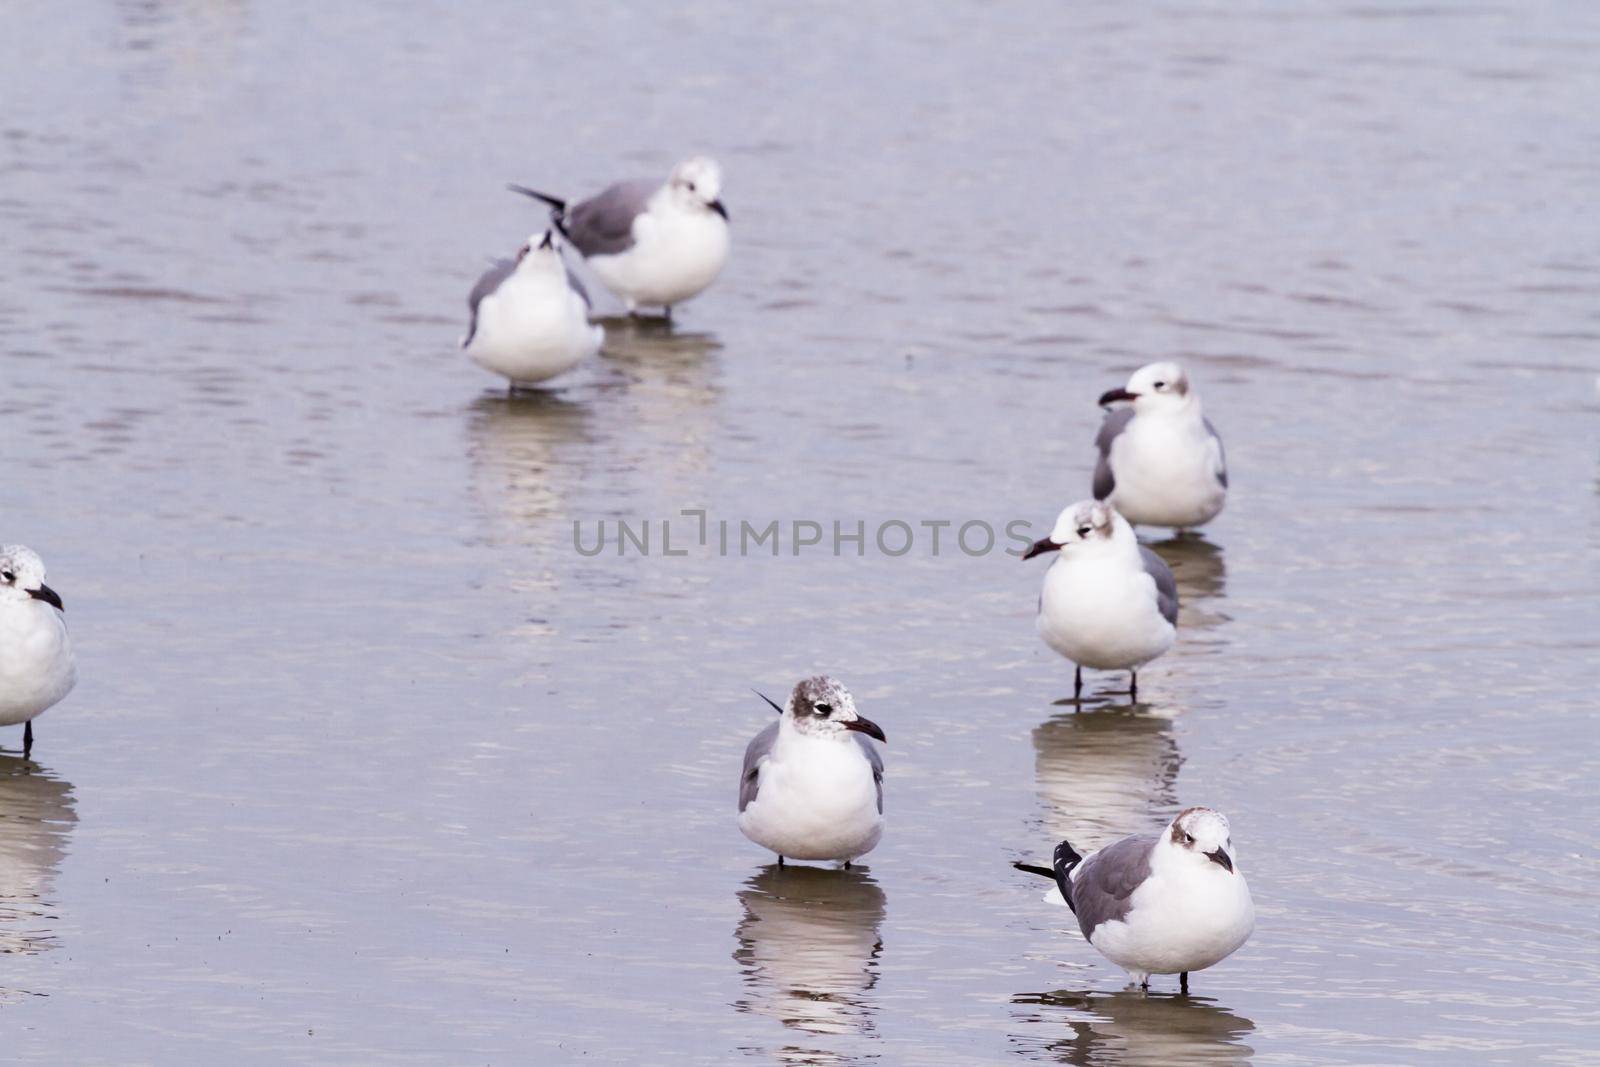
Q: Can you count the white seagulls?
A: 7